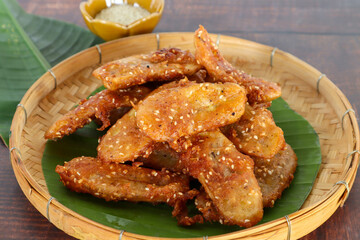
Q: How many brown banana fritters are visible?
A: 9